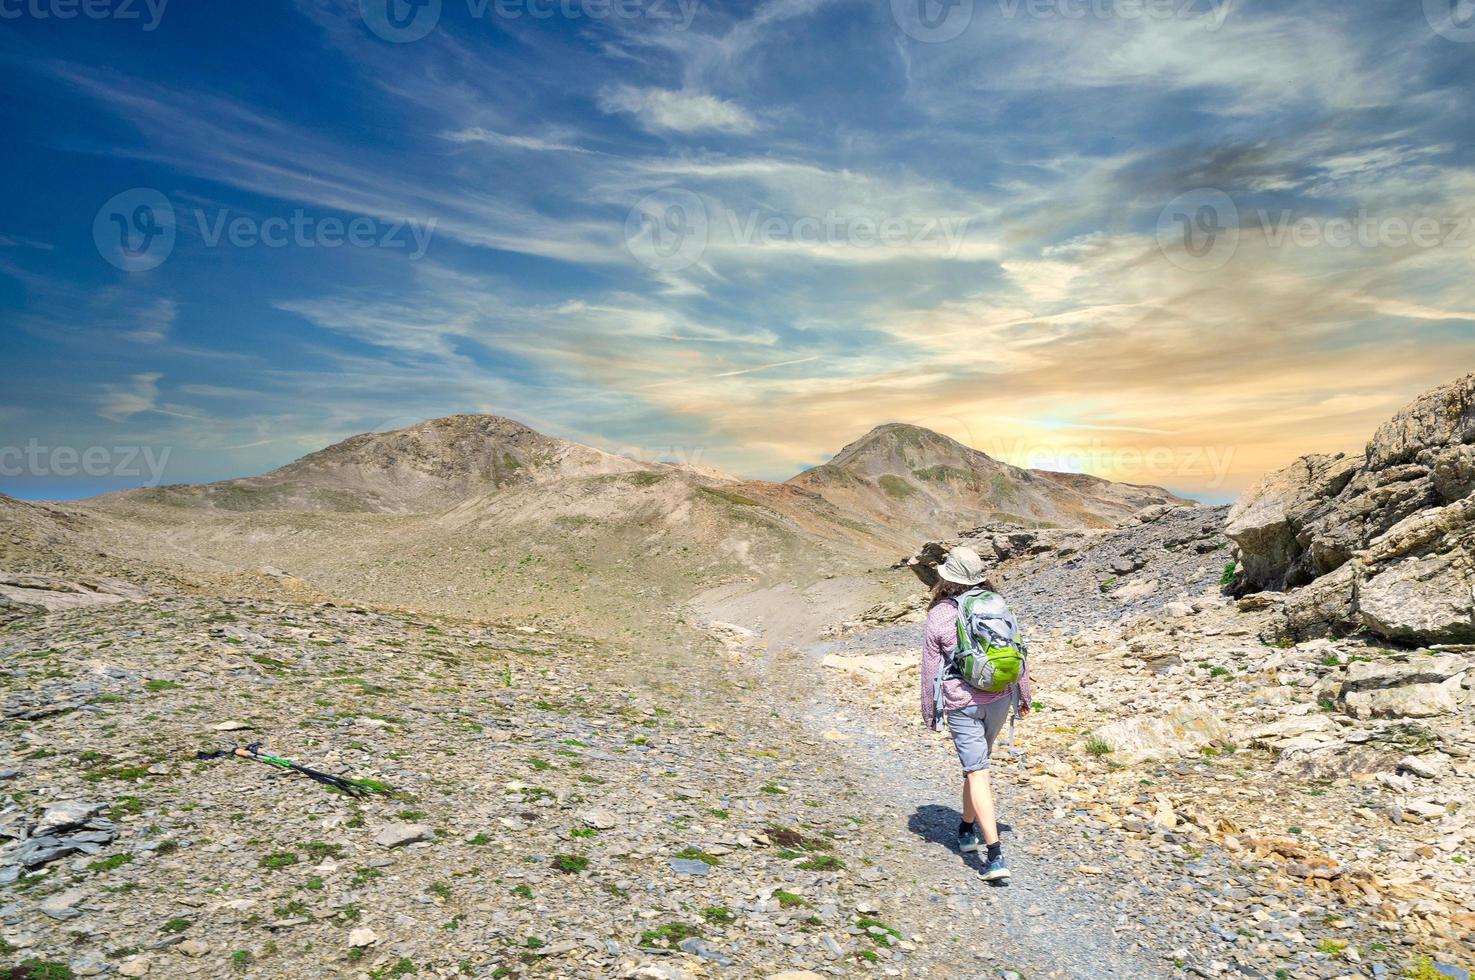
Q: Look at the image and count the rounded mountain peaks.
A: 2